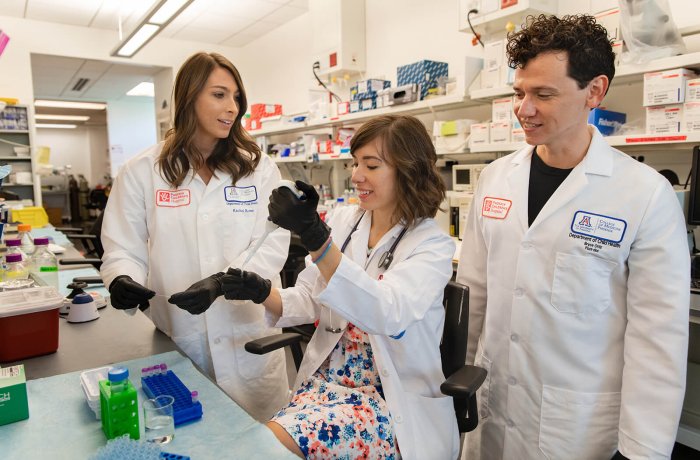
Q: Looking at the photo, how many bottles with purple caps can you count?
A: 3